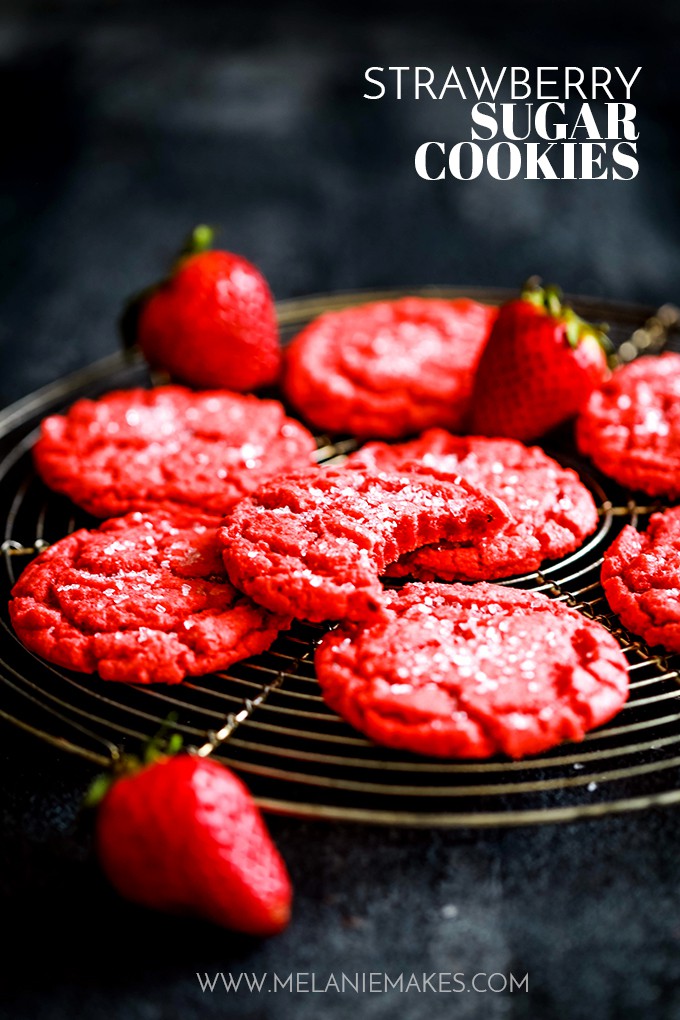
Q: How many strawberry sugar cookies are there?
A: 8